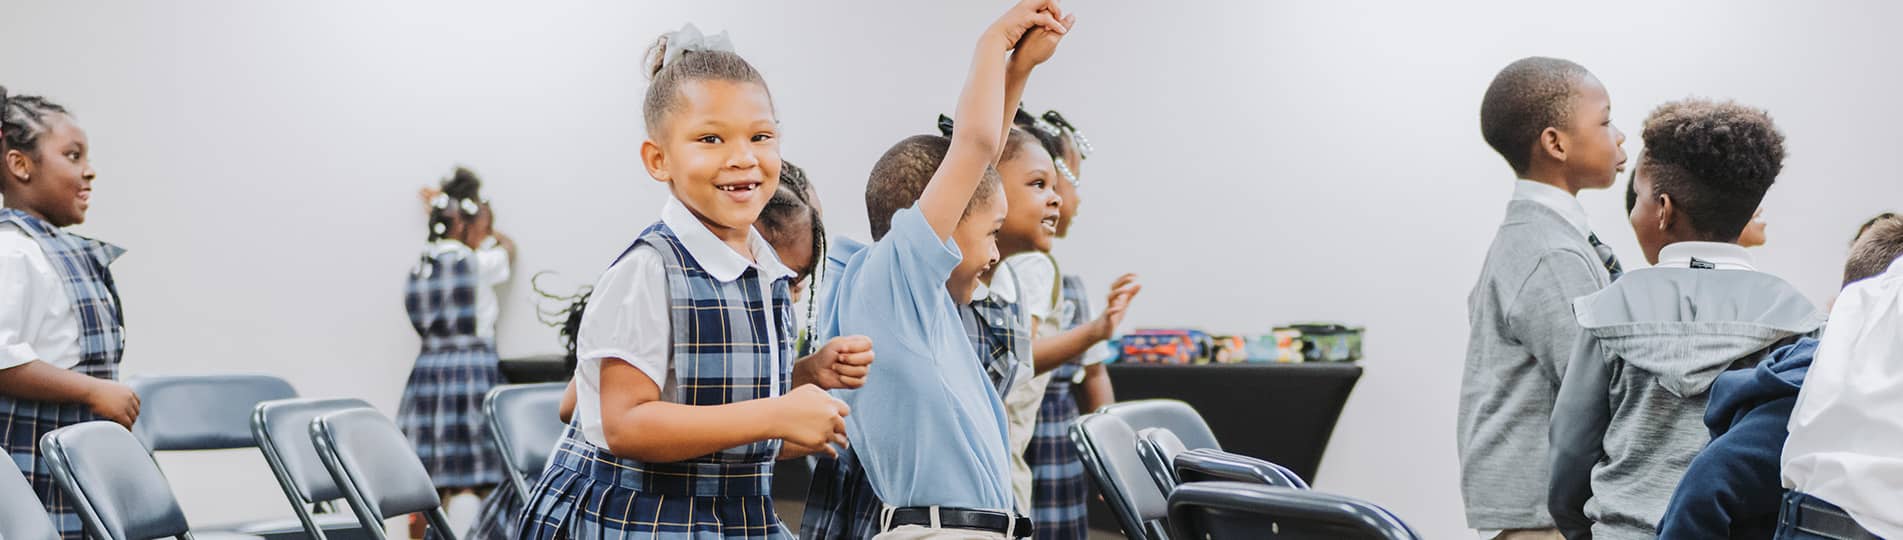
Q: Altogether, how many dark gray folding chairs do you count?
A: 11